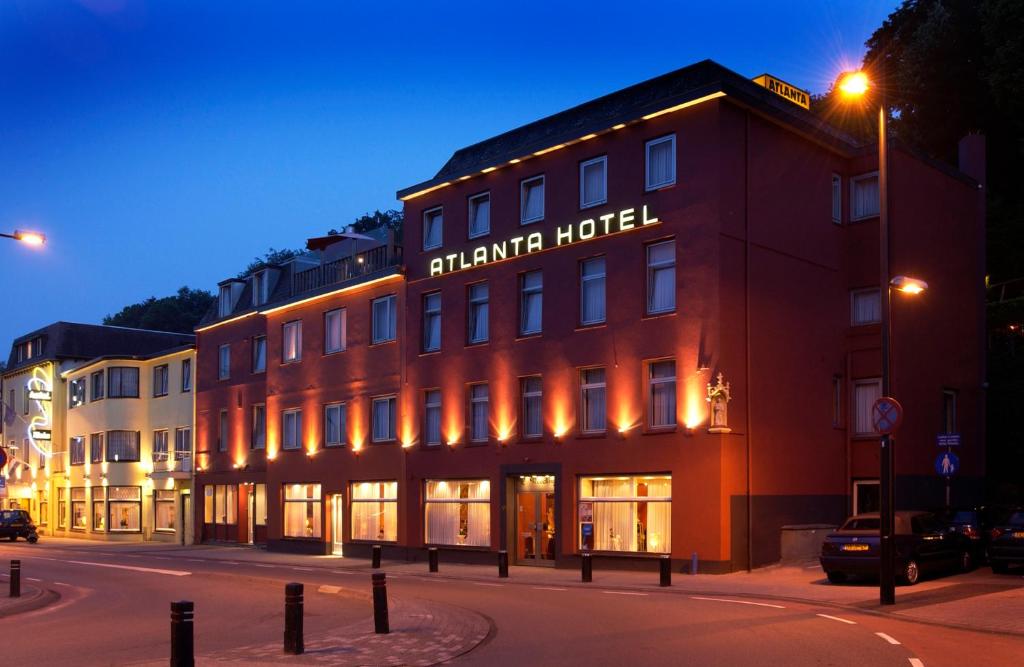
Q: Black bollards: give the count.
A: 9